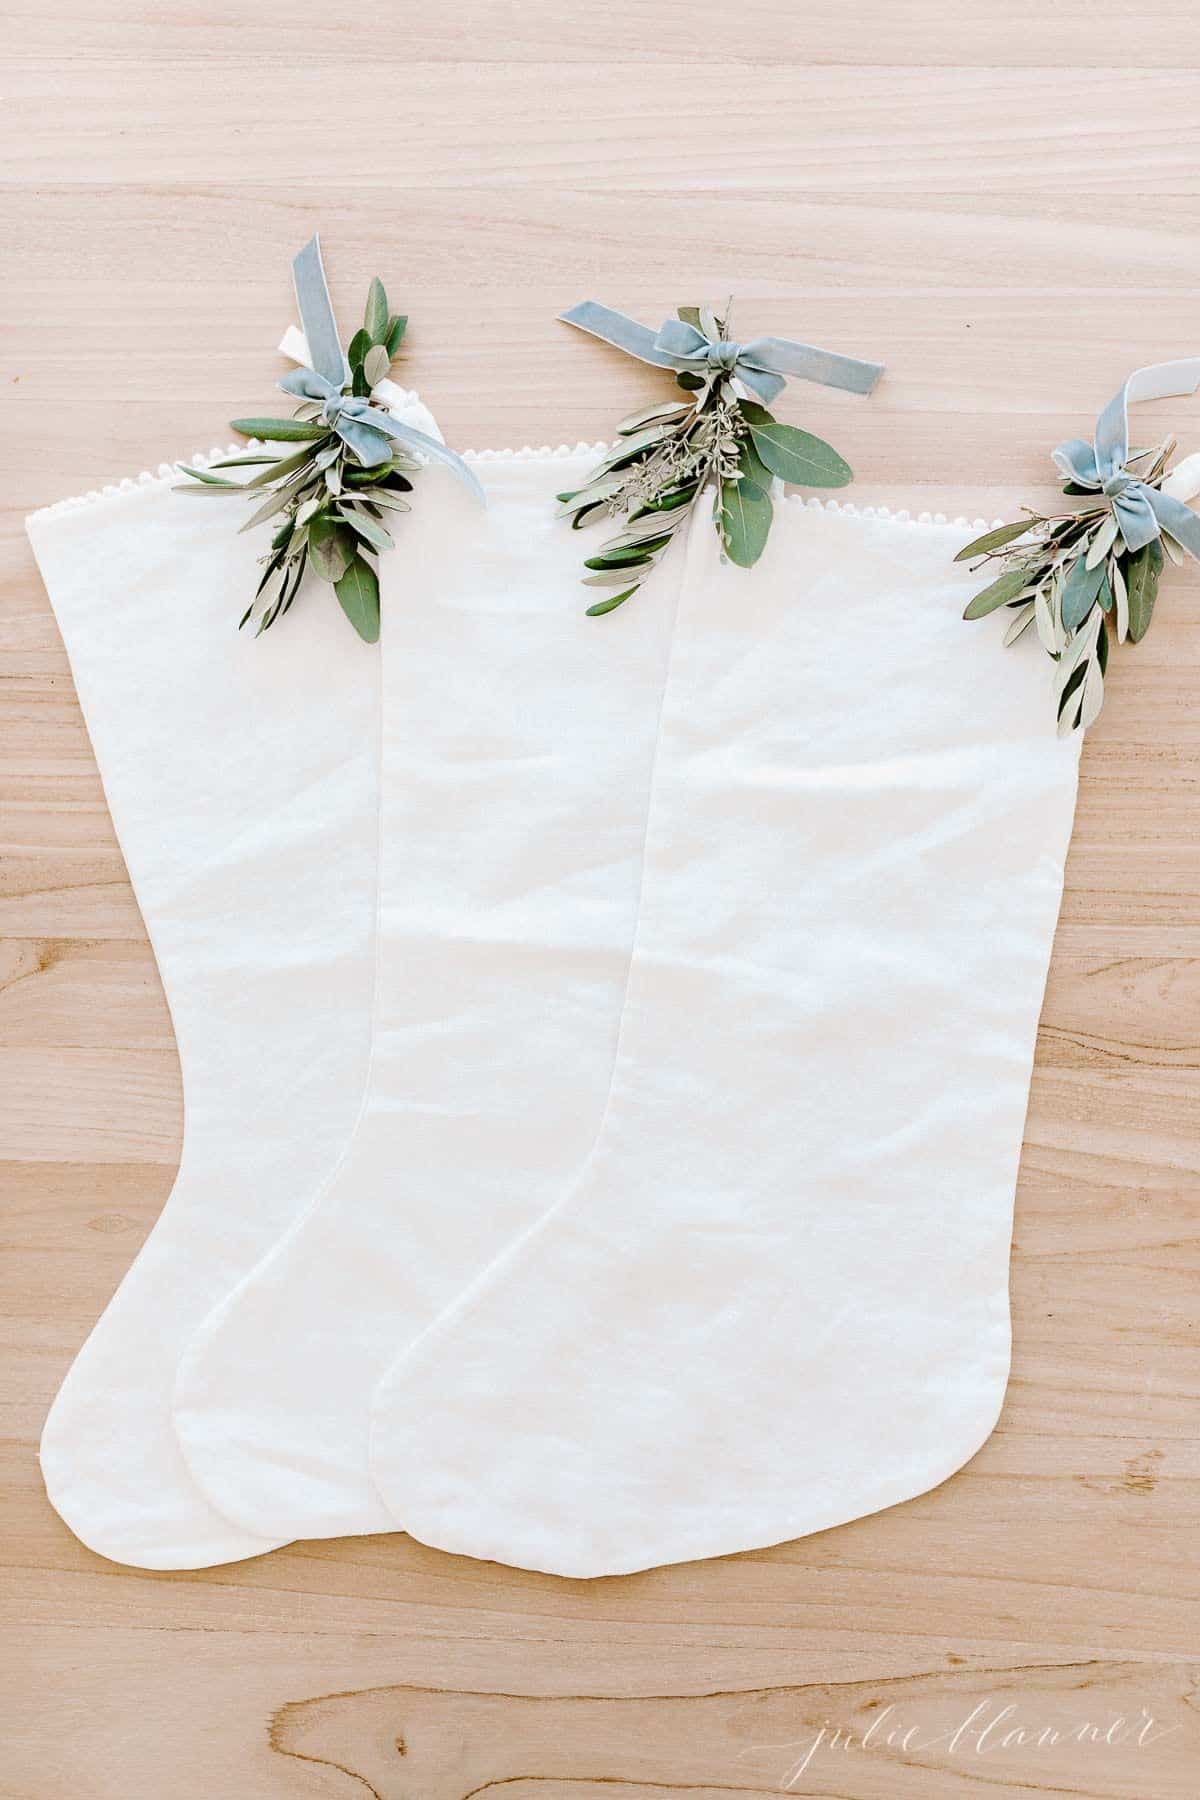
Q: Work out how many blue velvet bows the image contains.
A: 3